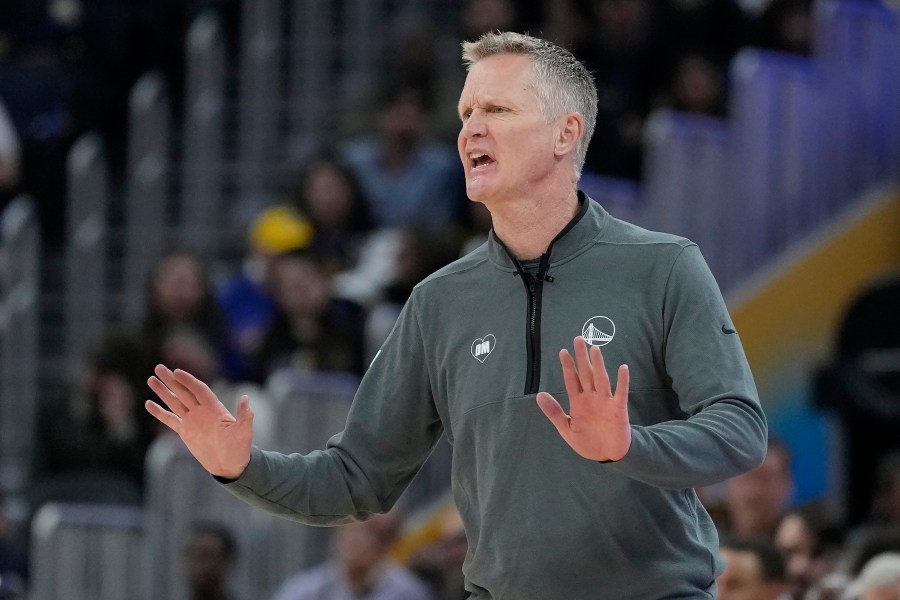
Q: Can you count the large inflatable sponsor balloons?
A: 0